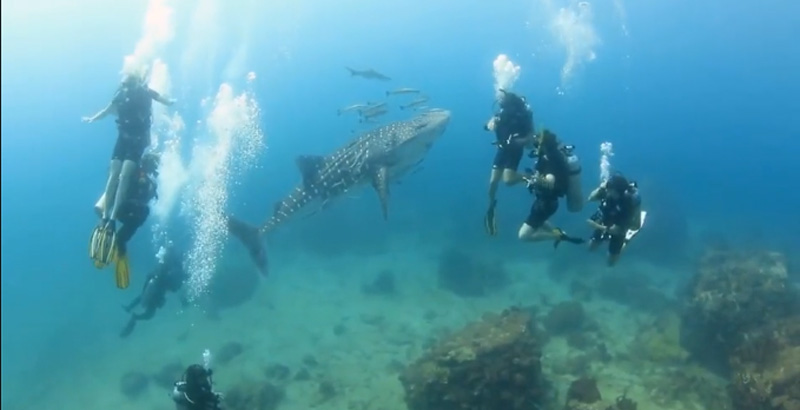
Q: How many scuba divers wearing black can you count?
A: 7